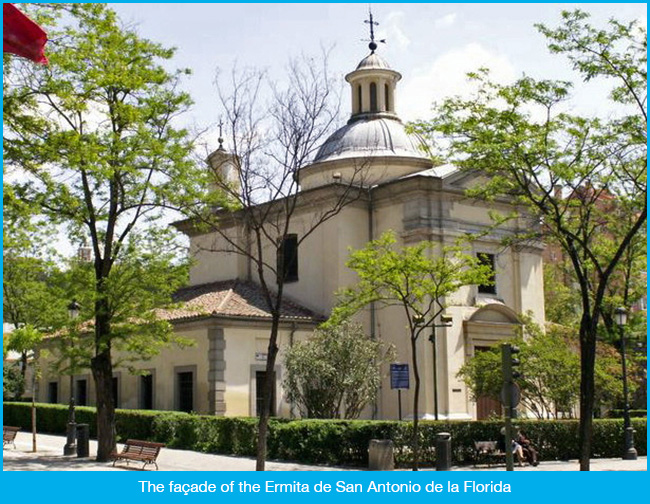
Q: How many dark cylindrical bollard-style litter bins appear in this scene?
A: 2